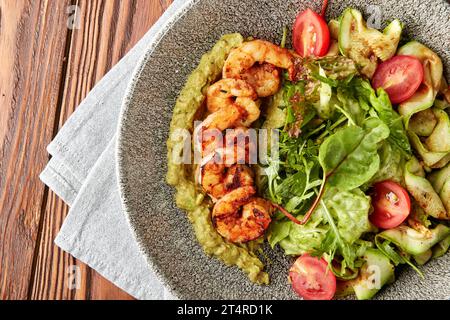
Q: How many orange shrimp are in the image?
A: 5